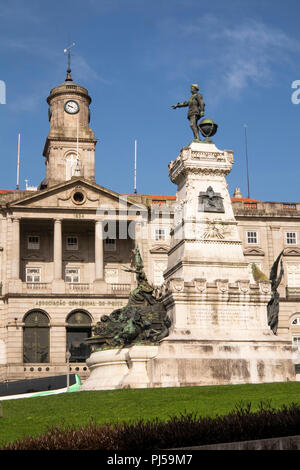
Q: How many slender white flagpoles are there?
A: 3